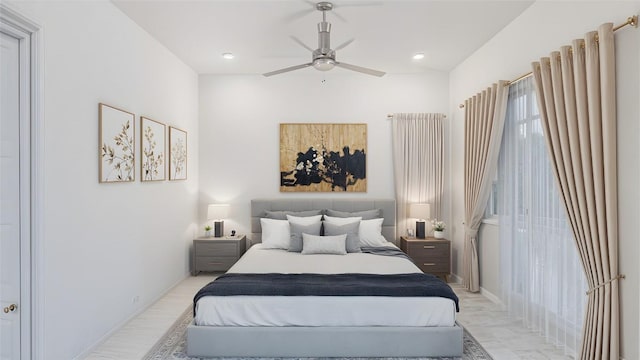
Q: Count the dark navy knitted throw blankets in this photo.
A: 1